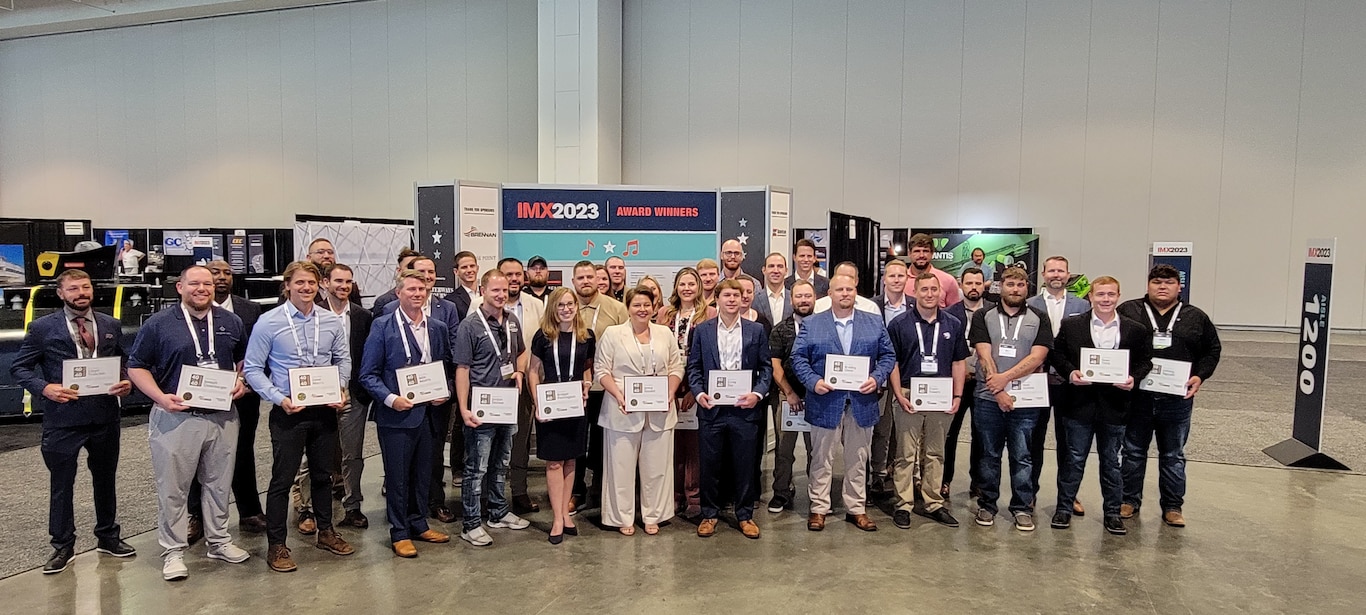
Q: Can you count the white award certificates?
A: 15